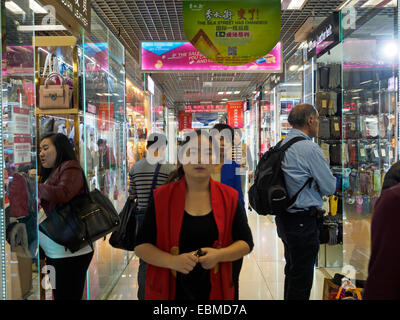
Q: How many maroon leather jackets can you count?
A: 1